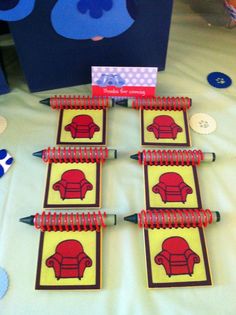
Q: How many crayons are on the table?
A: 6